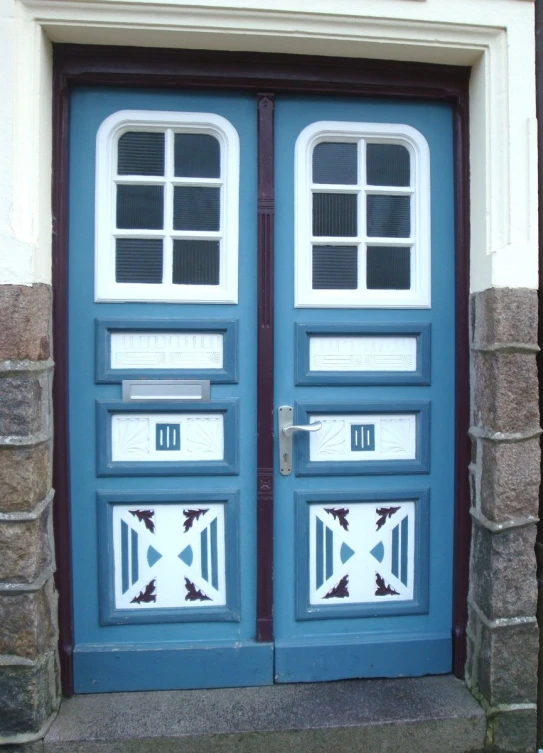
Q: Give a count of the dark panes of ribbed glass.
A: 12